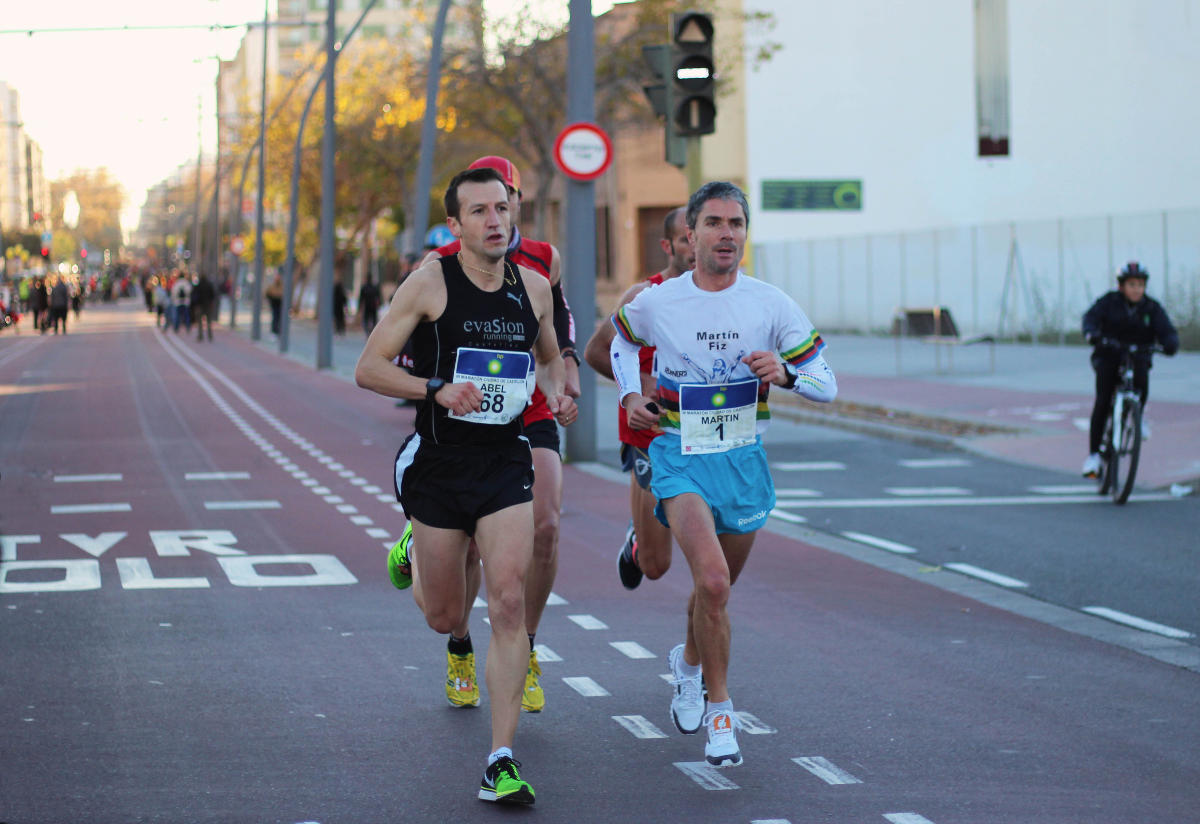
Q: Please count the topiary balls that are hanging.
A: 0